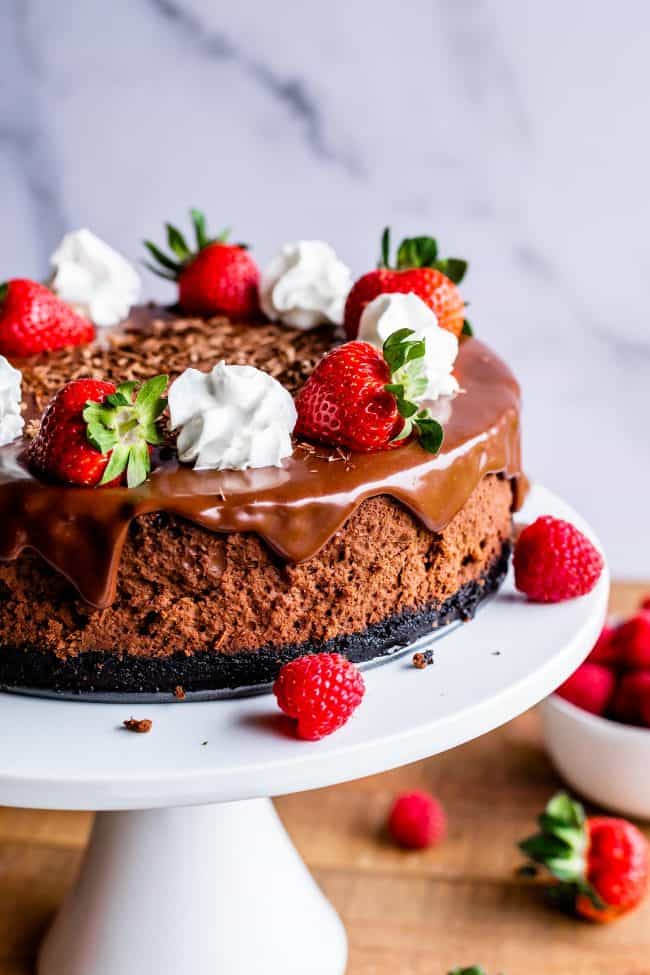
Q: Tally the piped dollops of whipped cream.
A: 5